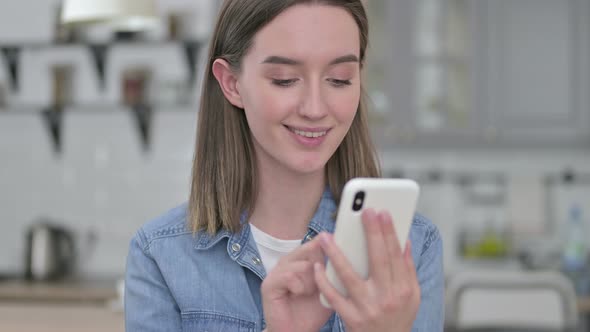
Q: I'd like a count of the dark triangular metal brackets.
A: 5